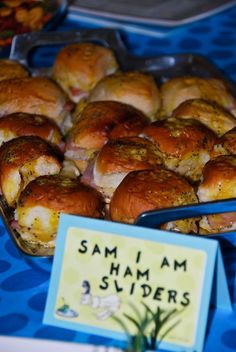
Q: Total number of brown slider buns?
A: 15